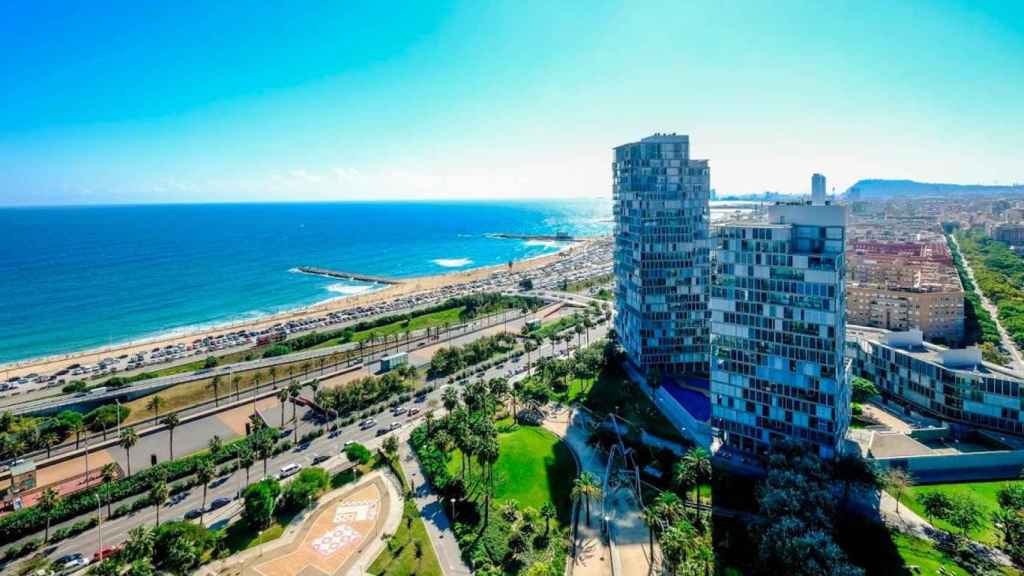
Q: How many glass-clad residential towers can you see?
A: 2